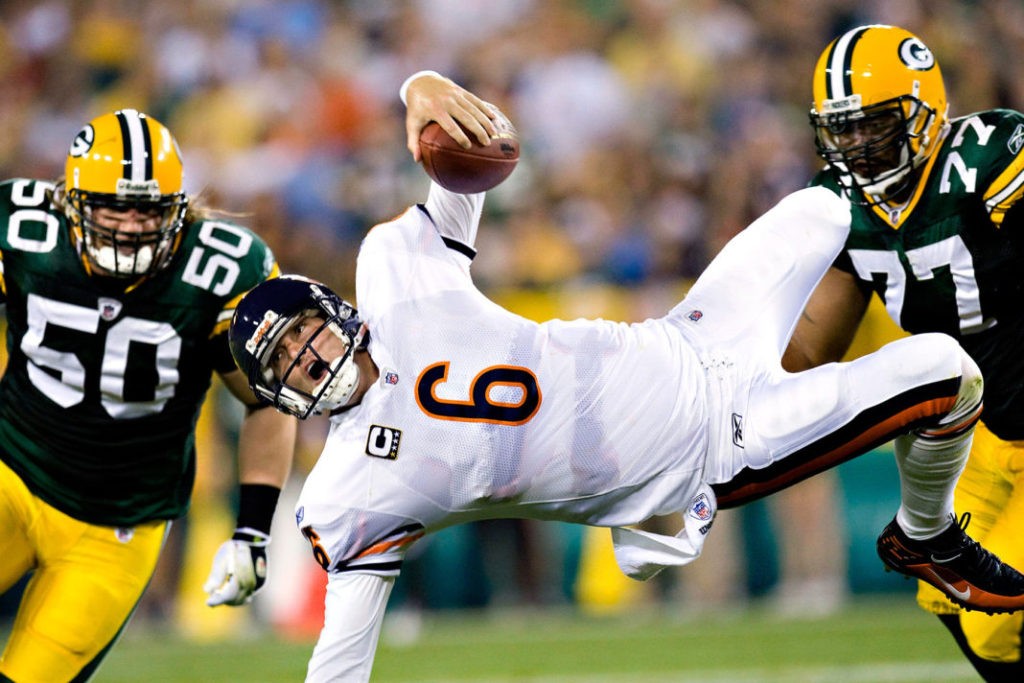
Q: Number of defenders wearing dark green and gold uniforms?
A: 2